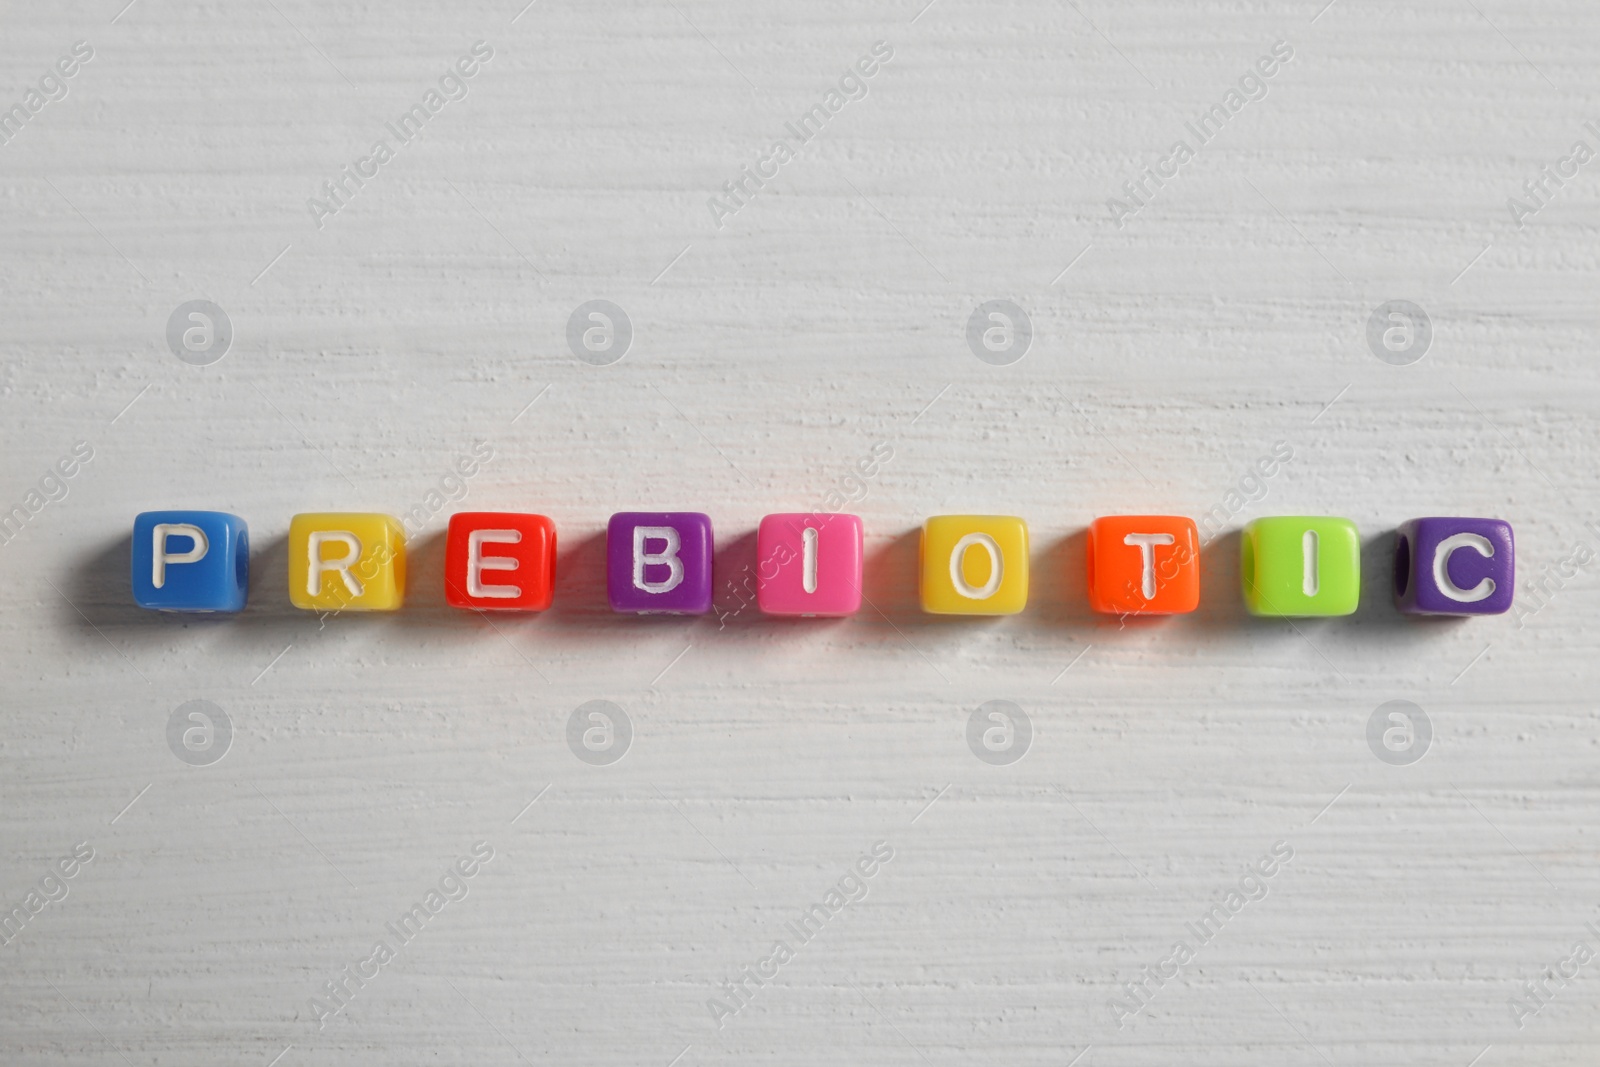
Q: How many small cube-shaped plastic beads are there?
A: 9